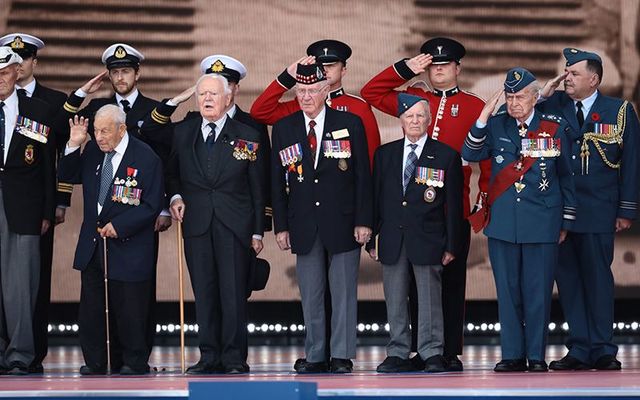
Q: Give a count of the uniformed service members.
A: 7